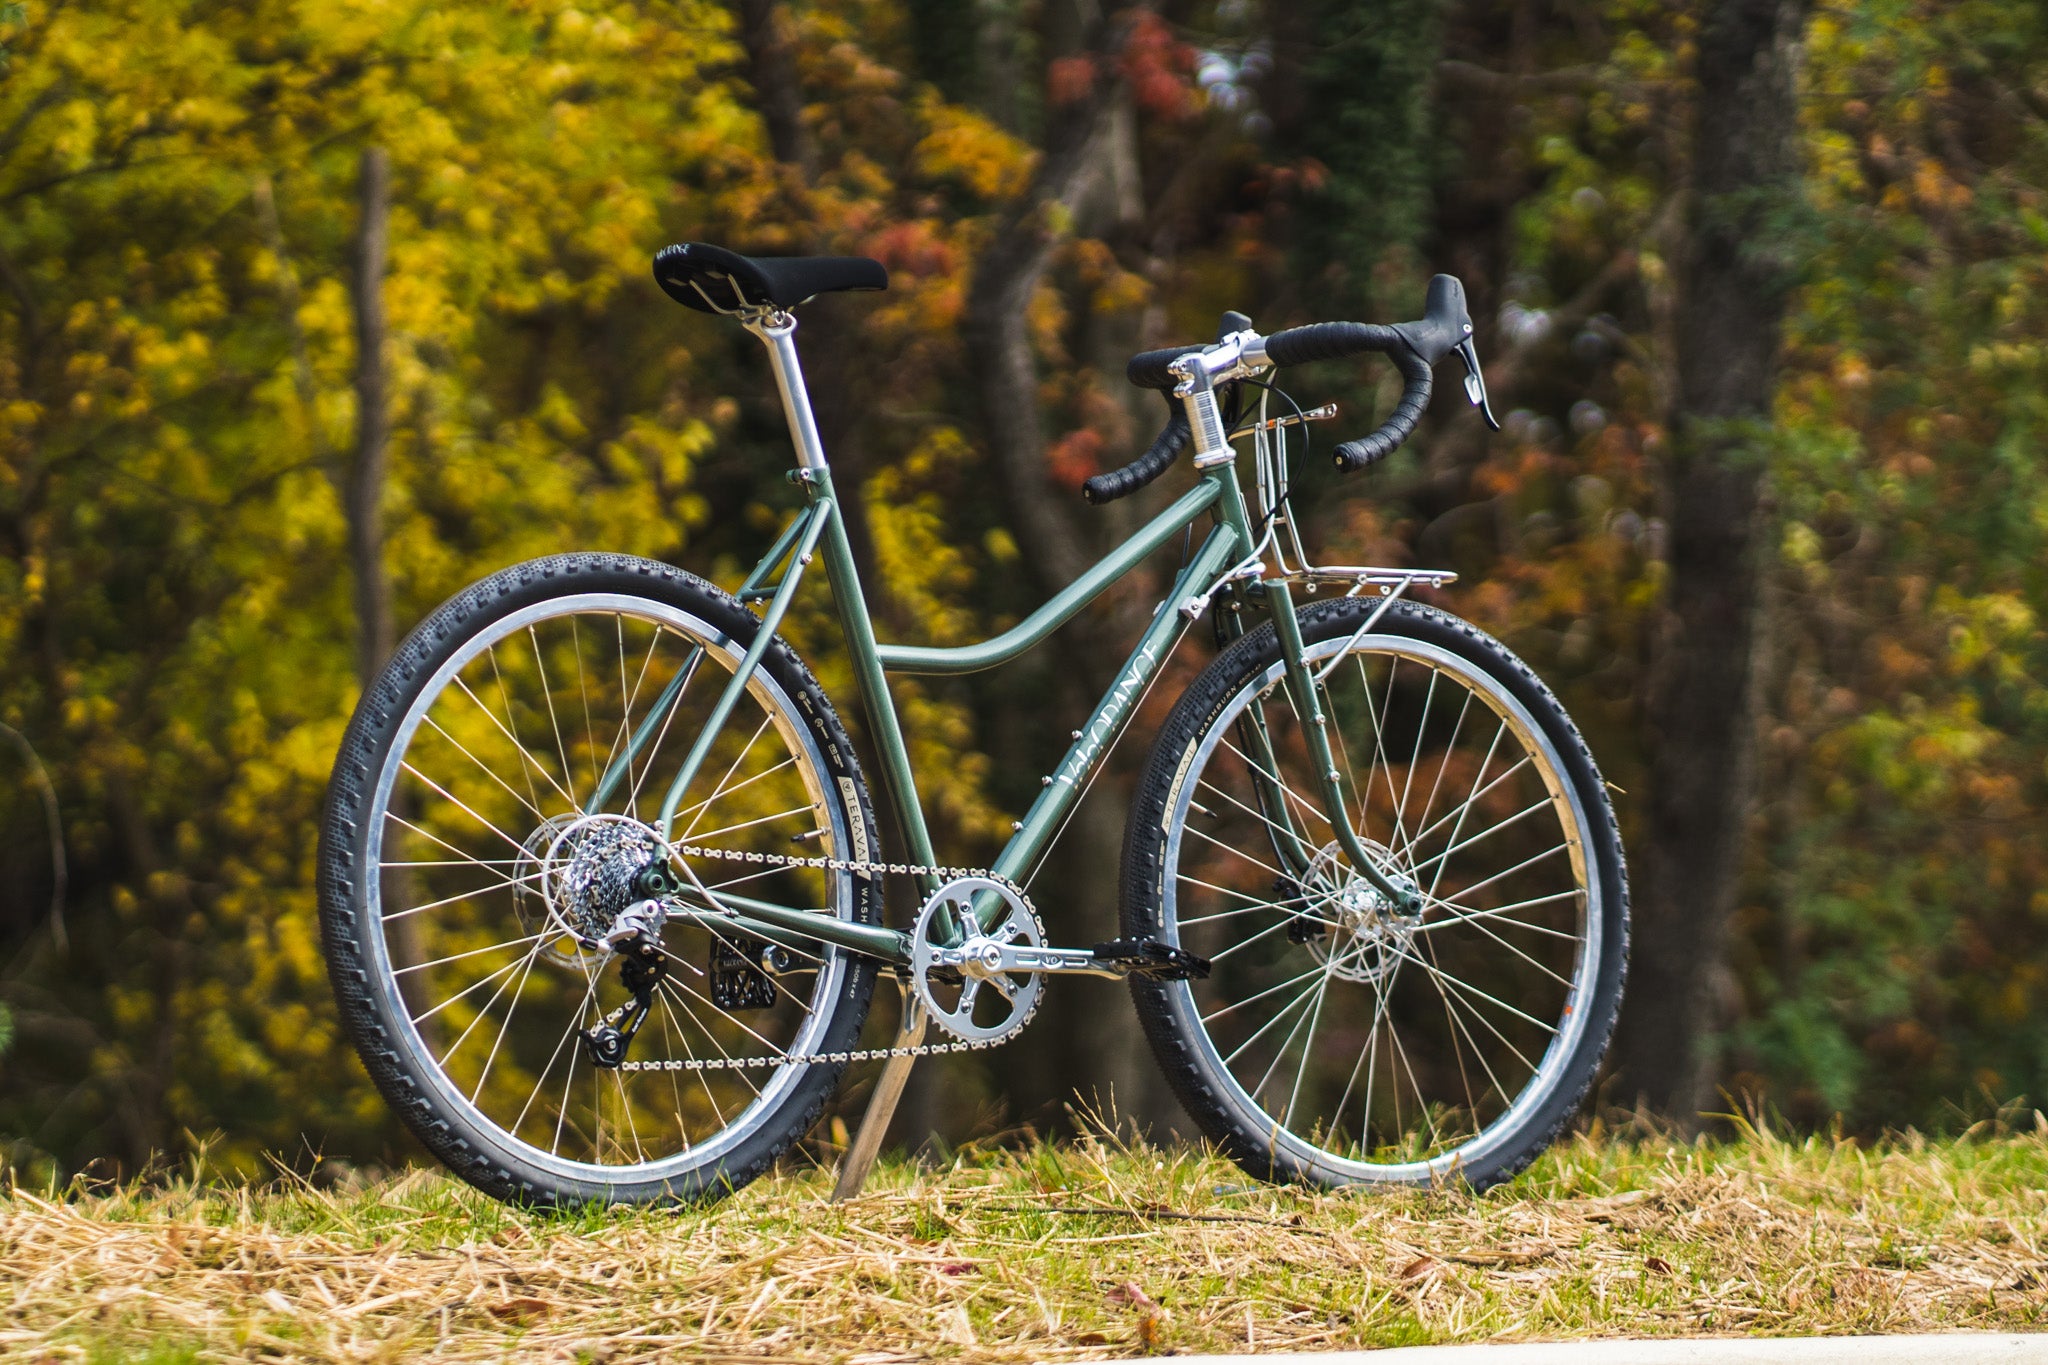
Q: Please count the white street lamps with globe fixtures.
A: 0